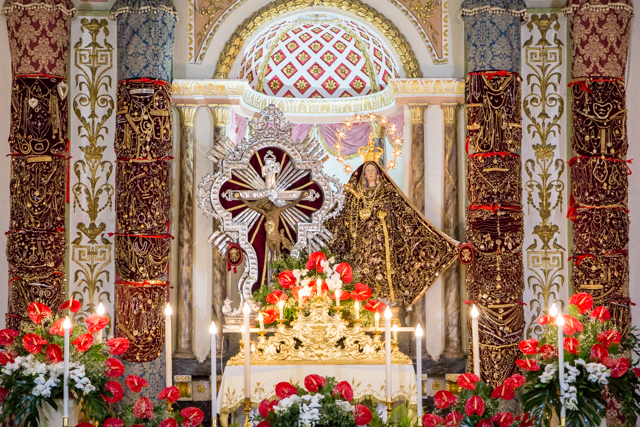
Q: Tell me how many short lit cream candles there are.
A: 9